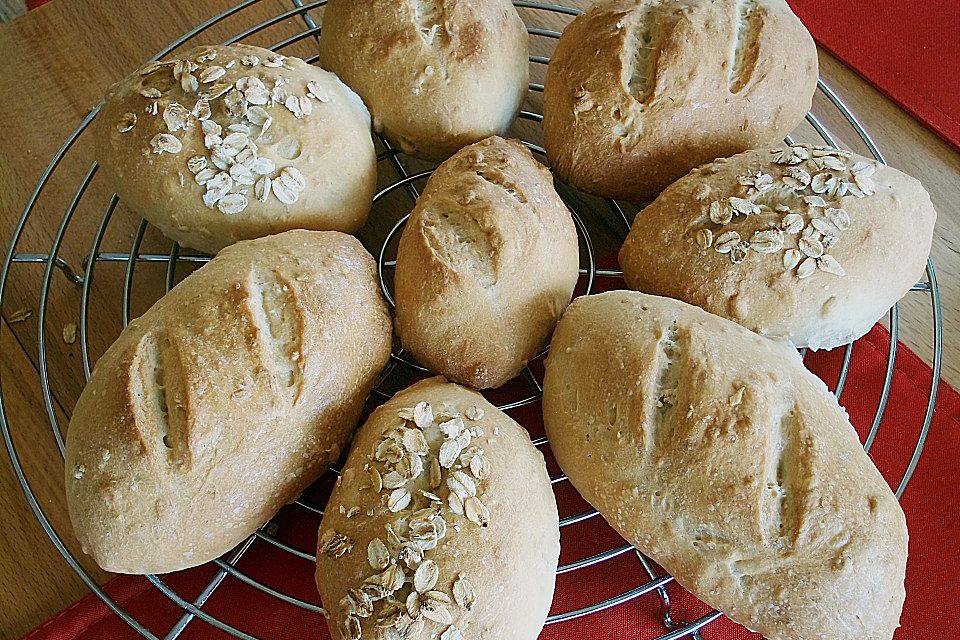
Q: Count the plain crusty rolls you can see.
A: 5